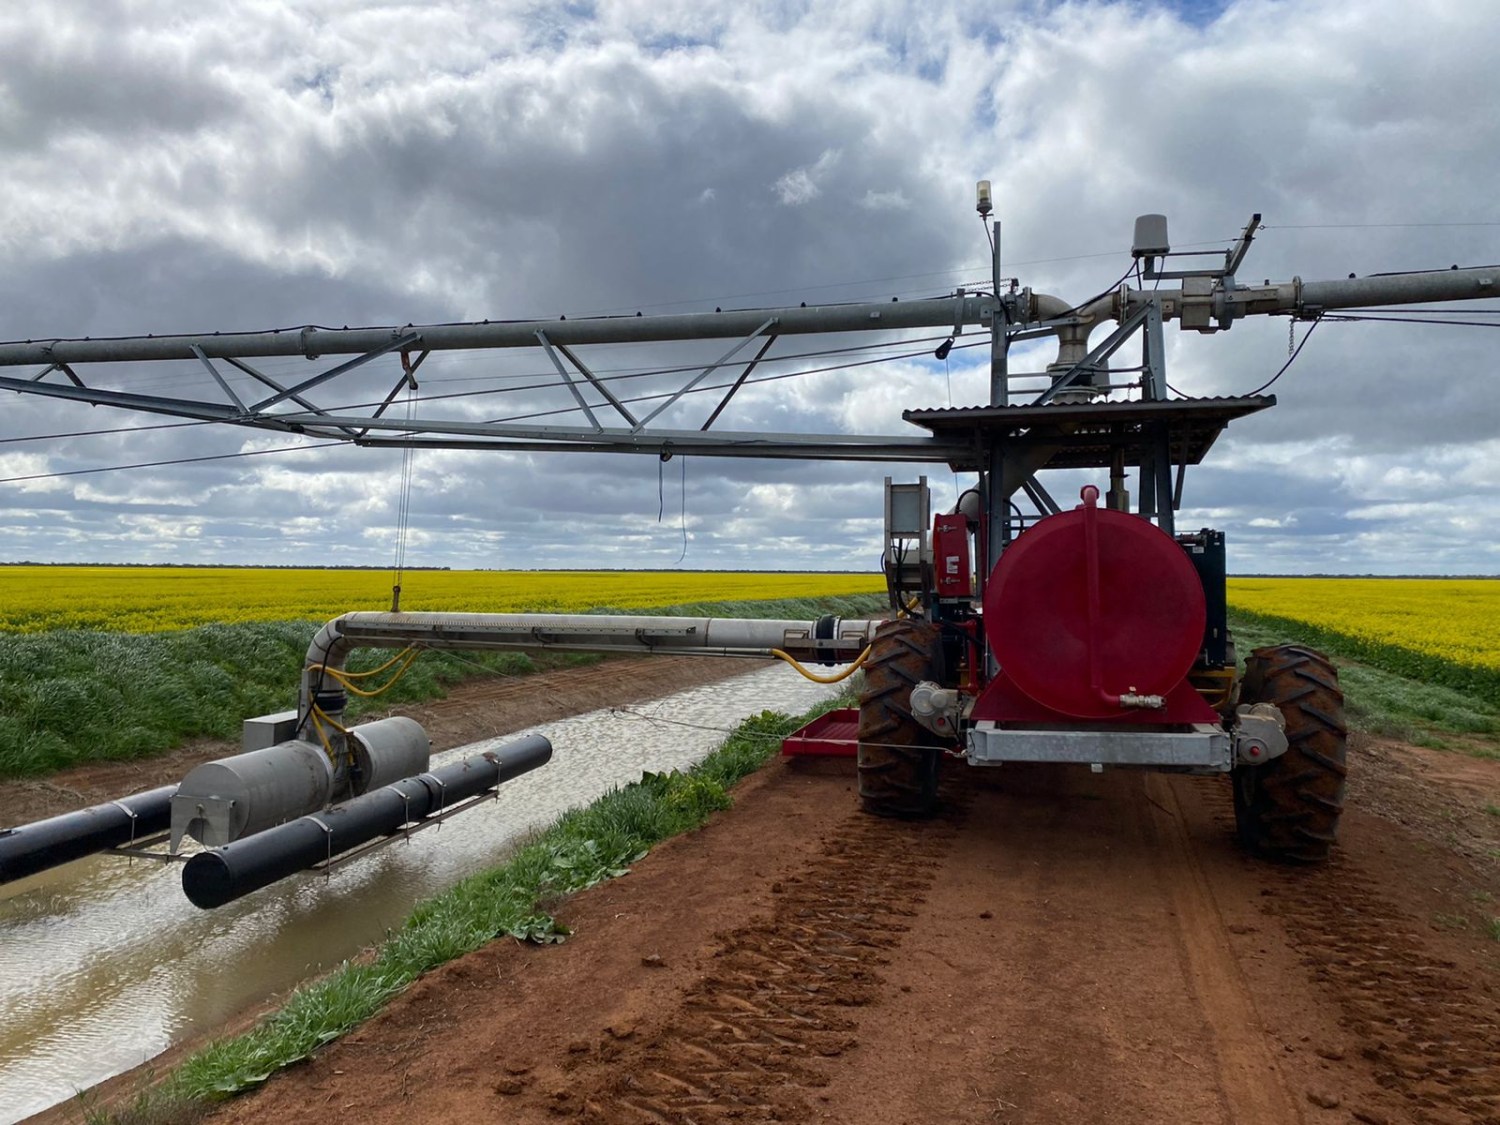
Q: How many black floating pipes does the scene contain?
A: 2